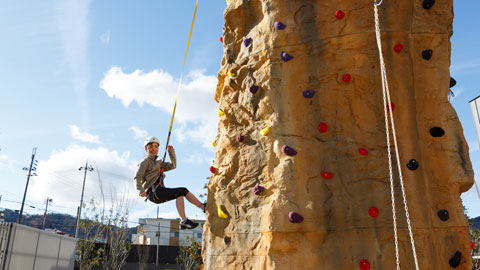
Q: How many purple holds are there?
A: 9